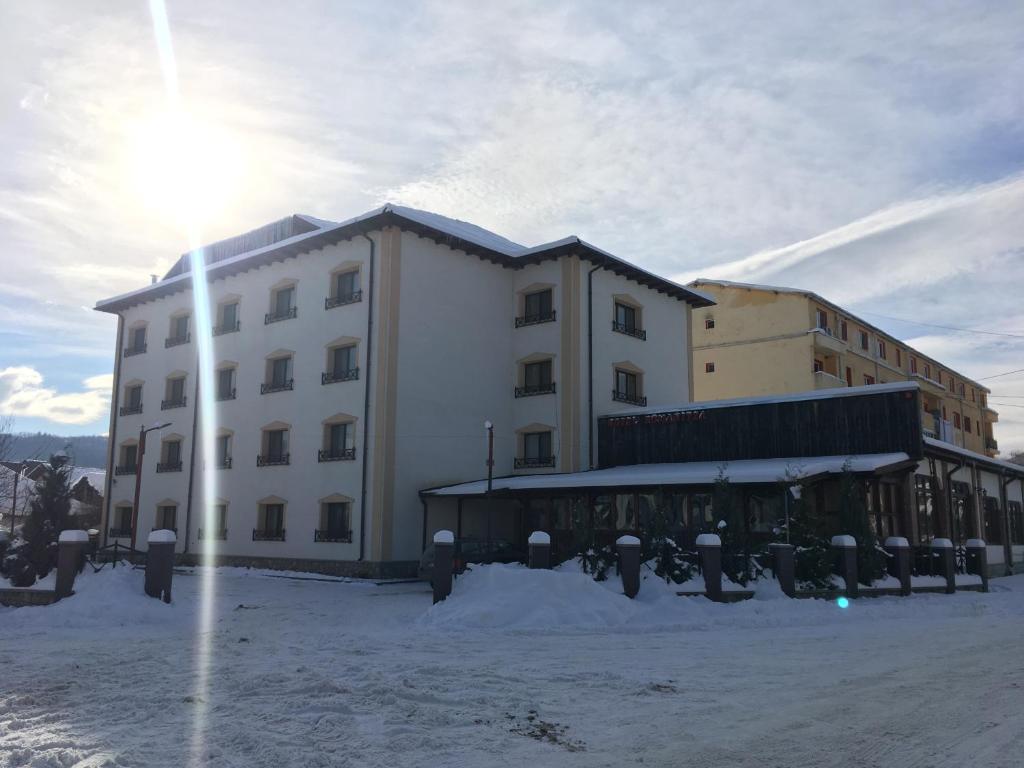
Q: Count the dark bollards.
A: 11